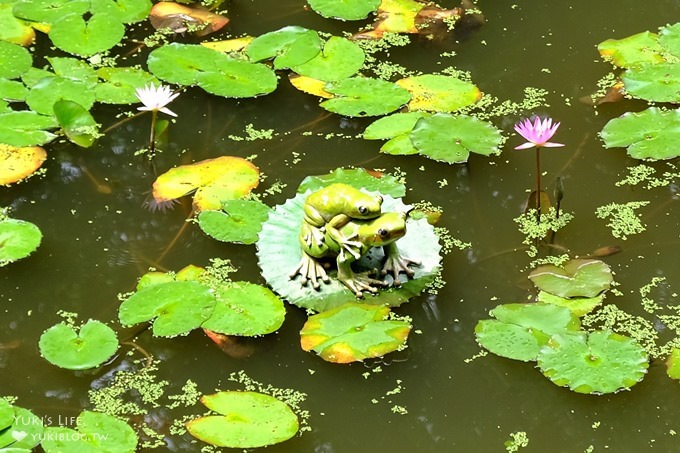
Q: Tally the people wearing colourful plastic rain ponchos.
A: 0